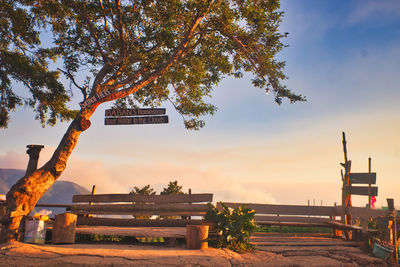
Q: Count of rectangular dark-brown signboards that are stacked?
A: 2